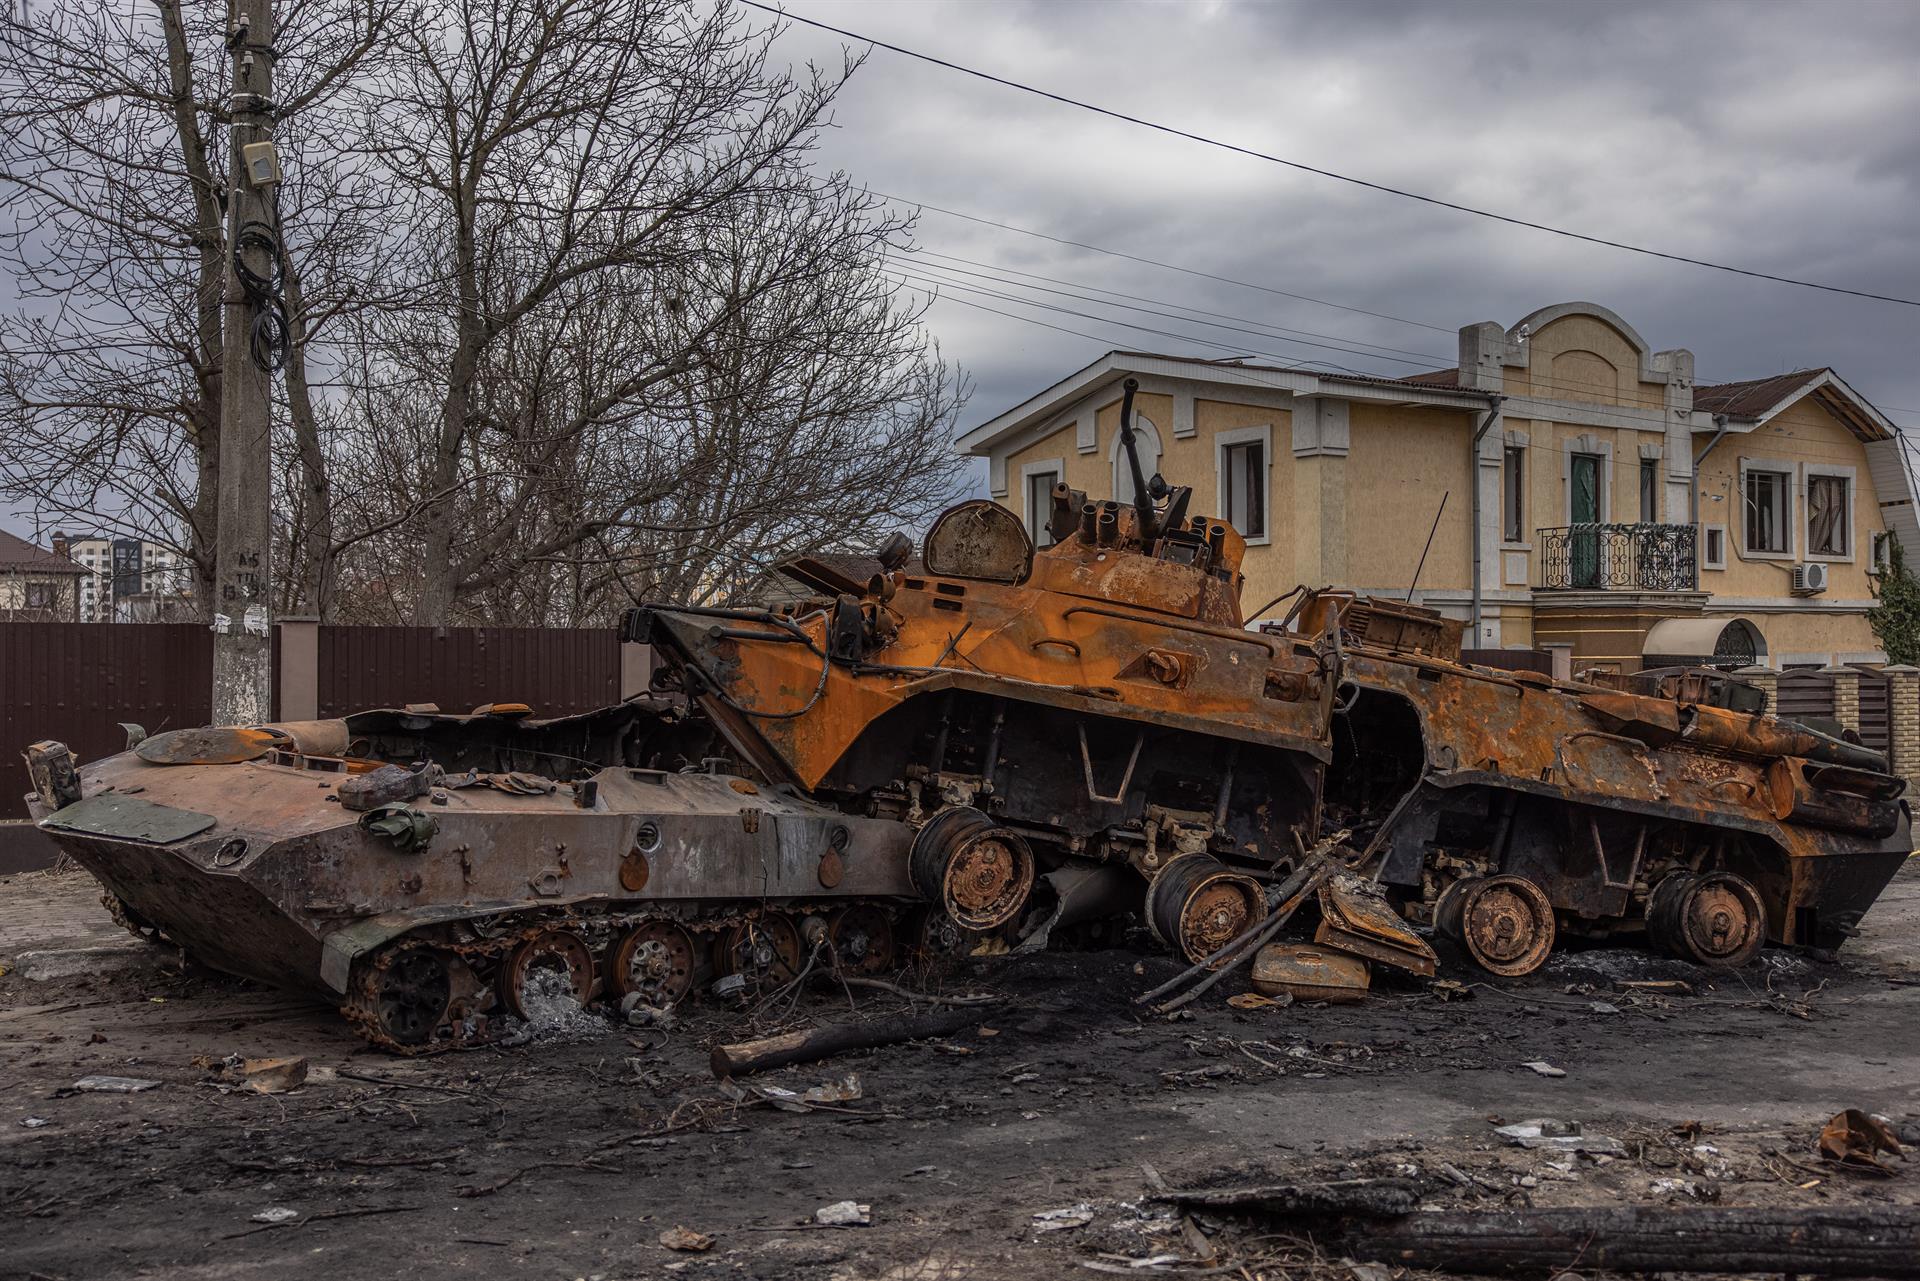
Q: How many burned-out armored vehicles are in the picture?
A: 2